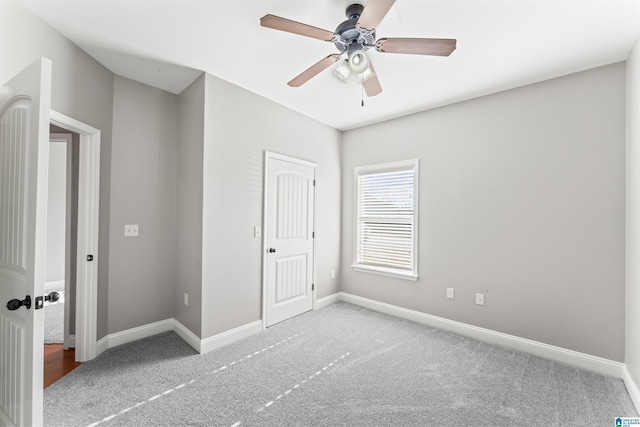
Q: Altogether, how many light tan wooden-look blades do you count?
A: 5